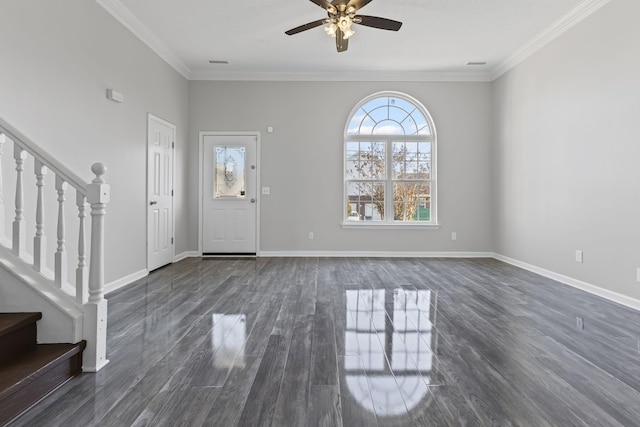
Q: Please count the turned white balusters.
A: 5